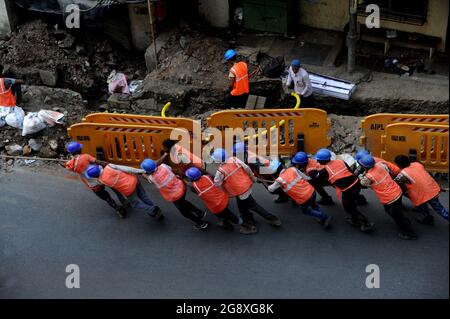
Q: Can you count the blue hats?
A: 12